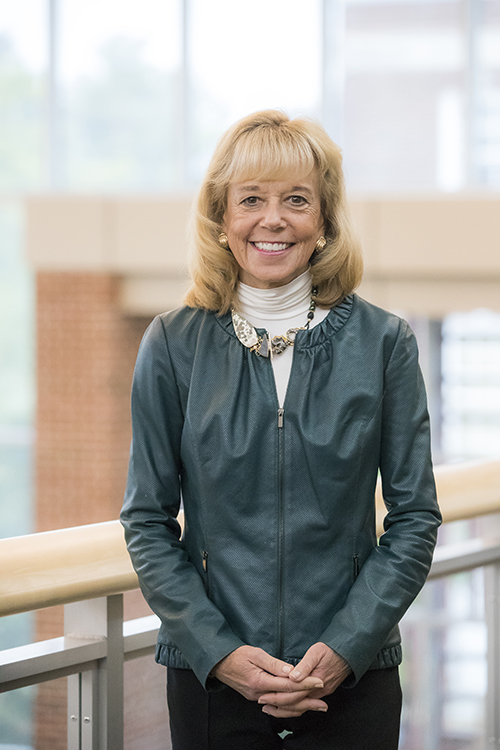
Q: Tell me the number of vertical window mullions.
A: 4